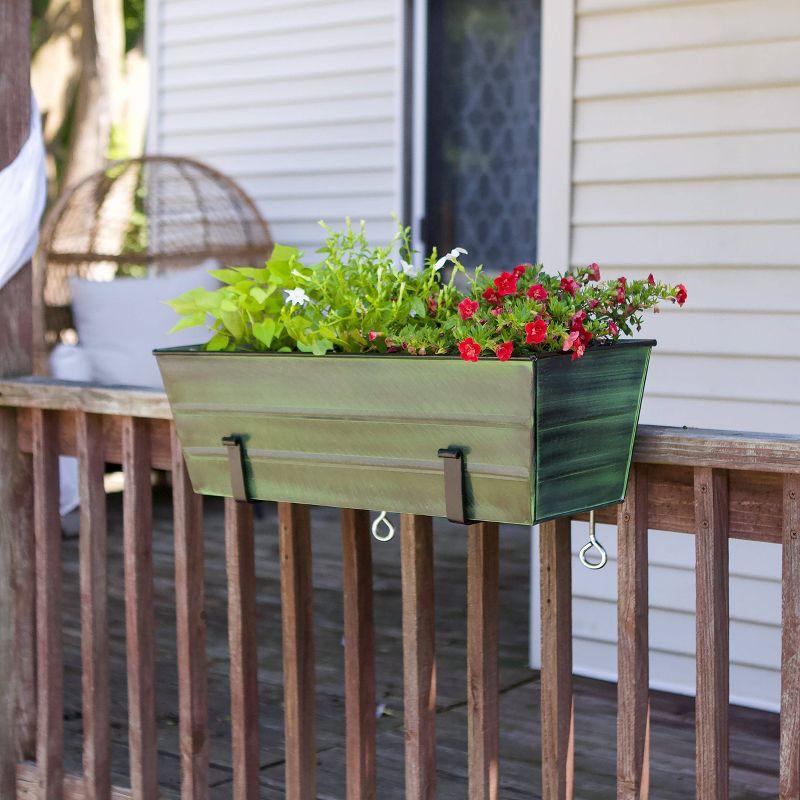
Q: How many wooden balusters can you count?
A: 13